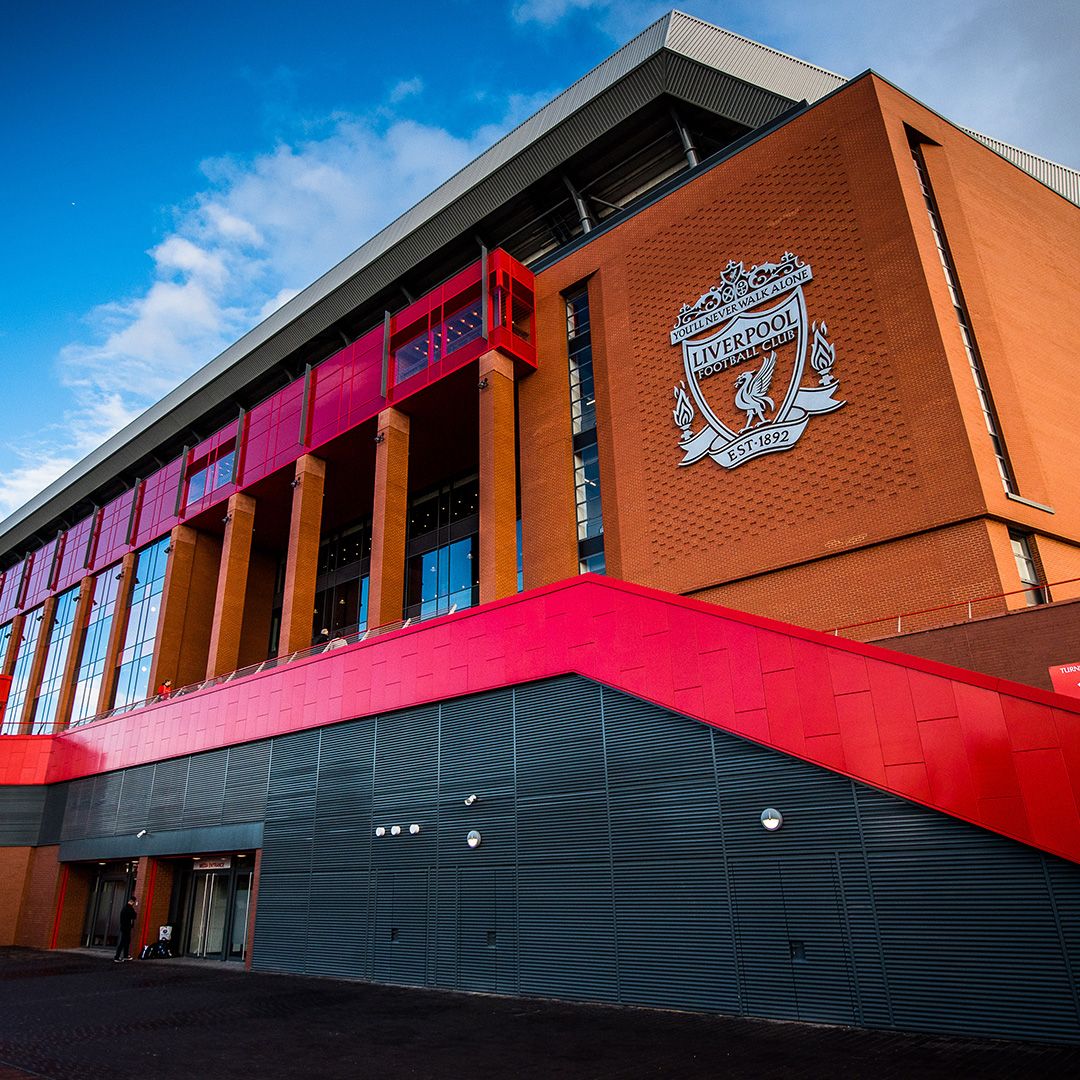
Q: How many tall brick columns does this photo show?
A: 9